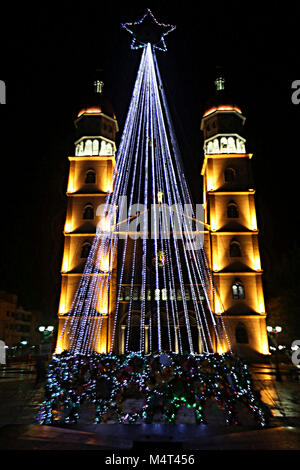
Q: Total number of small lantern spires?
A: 2